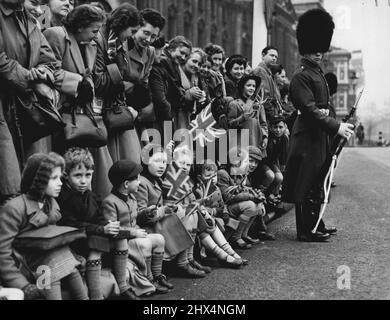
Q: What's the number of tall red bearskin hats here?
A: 0